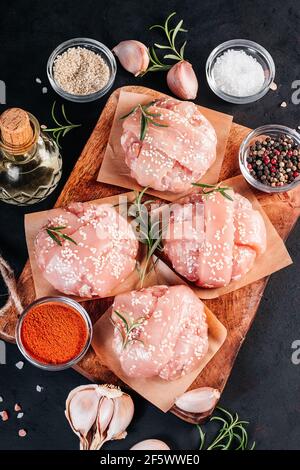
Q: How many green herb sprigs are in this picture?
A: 8